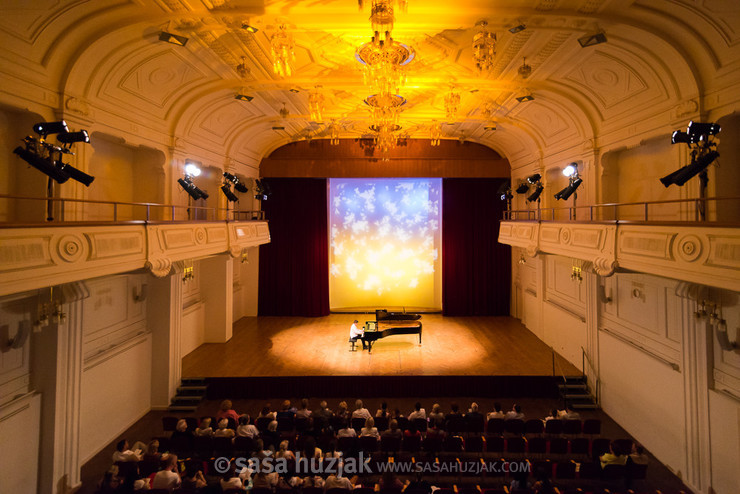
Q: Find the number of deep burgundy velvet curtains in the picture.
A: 2